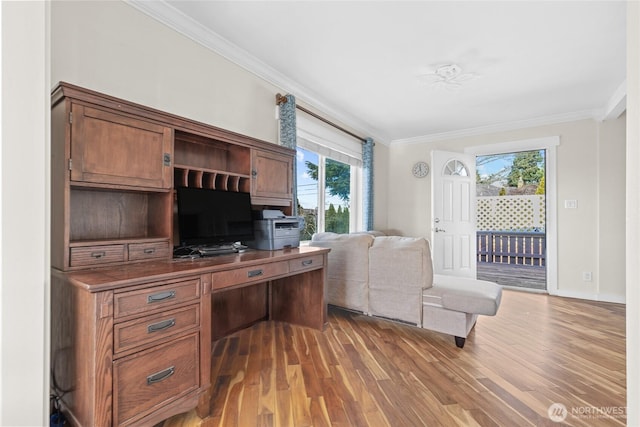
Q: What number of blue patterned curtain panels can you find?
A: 2